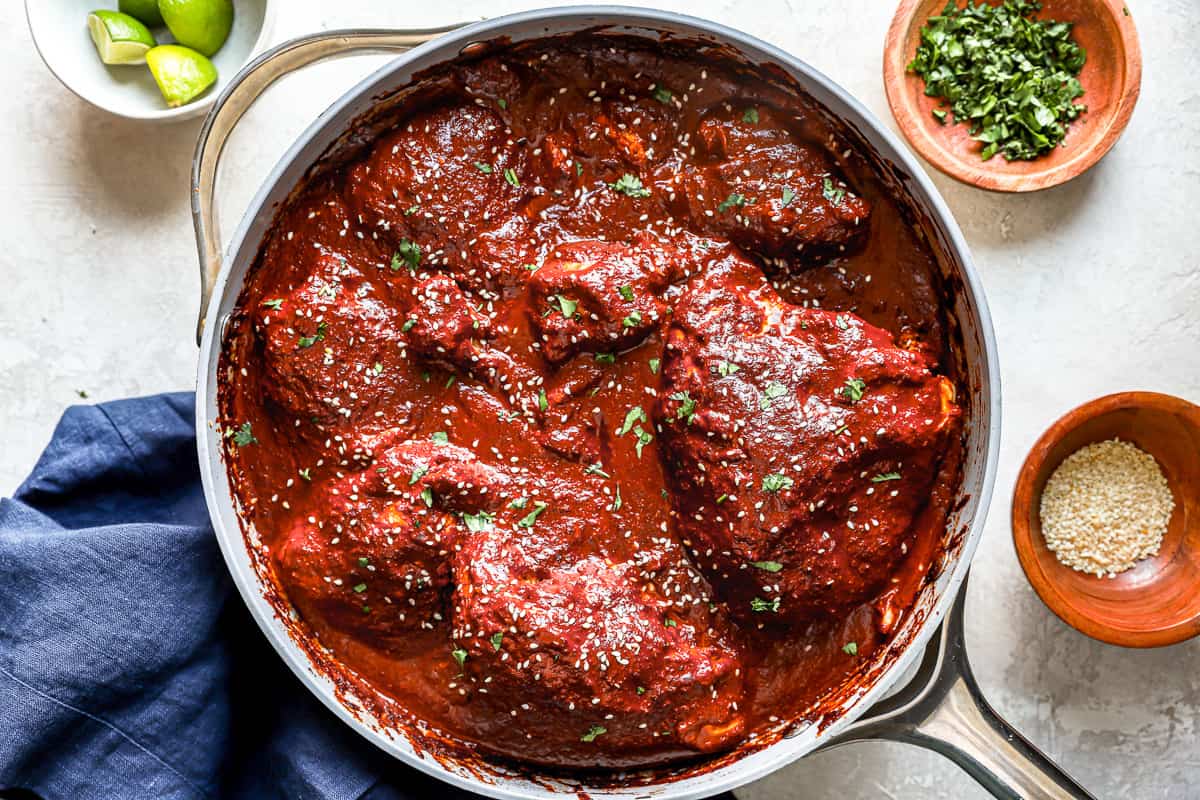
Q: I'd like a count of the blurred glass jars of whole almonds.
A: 0